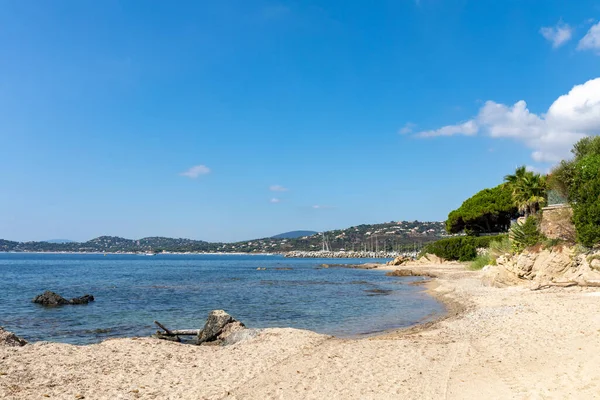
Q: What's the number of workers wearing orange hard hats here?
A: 0